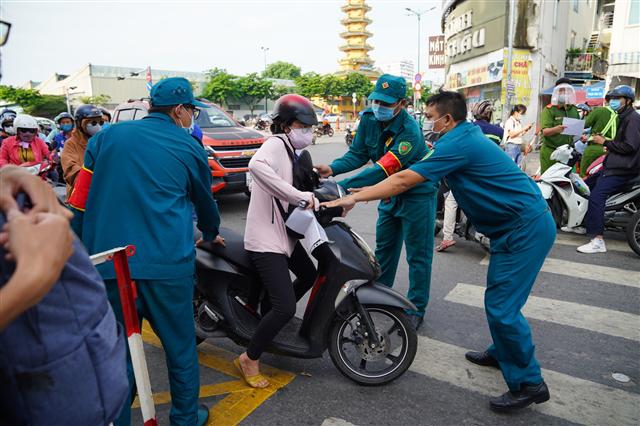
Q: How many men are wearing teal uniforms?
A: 3